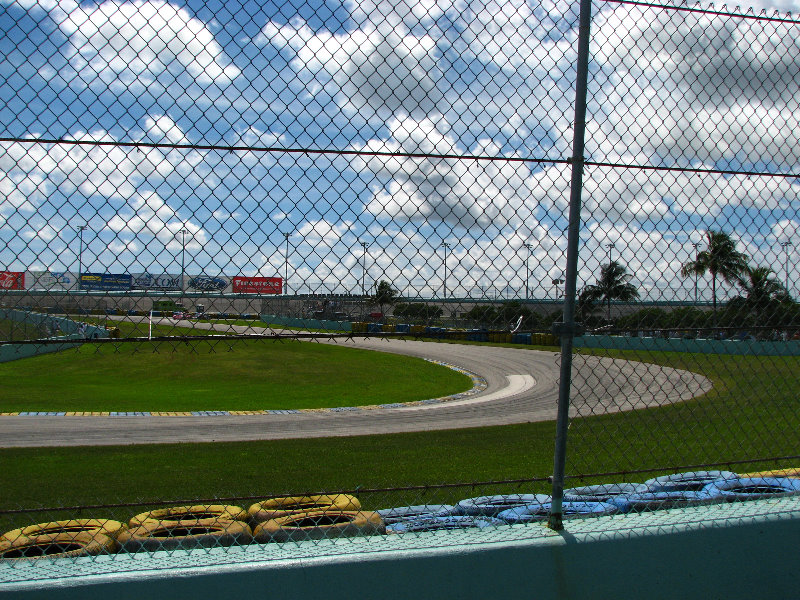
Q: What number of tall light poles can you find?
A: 9